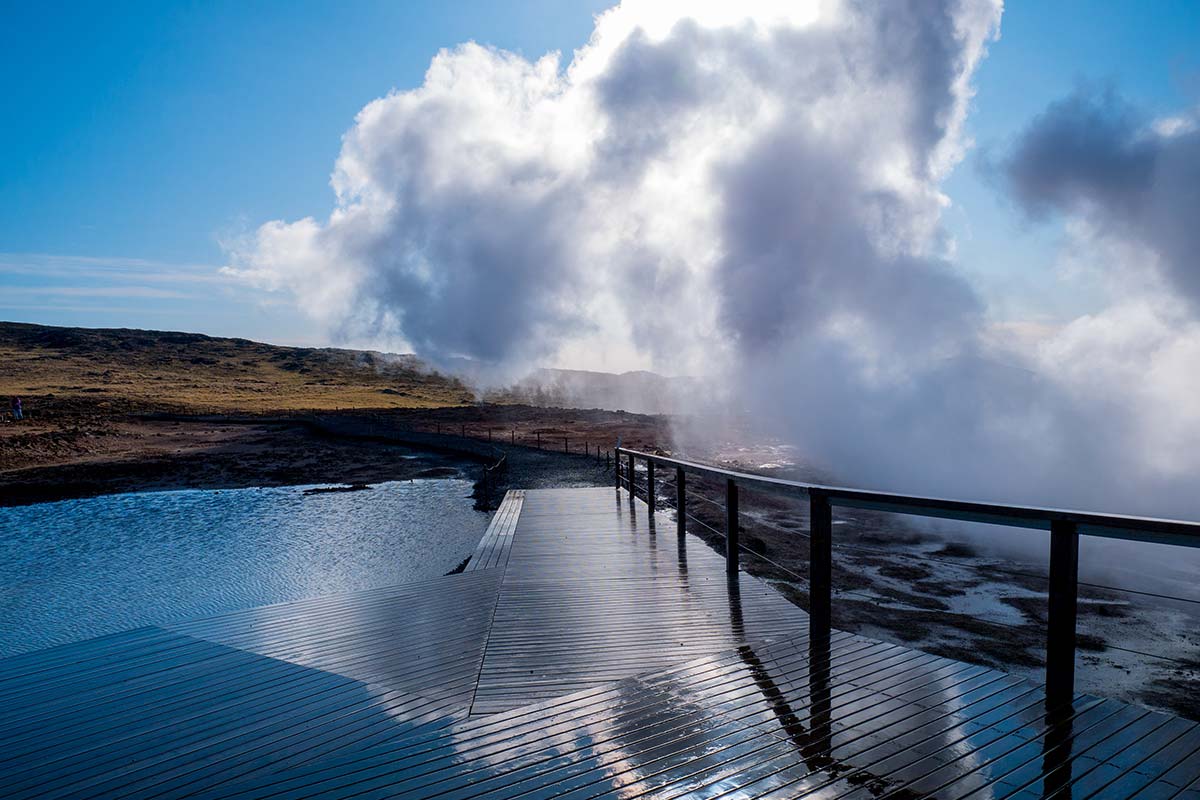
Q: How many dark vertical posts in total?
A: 7